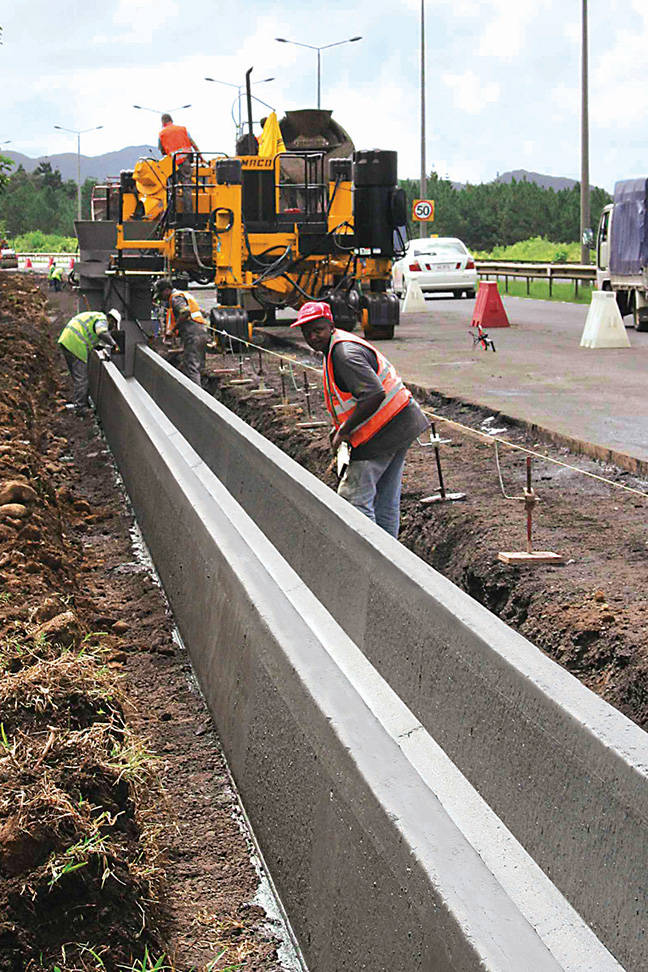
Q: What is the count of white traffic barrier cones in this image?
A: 2